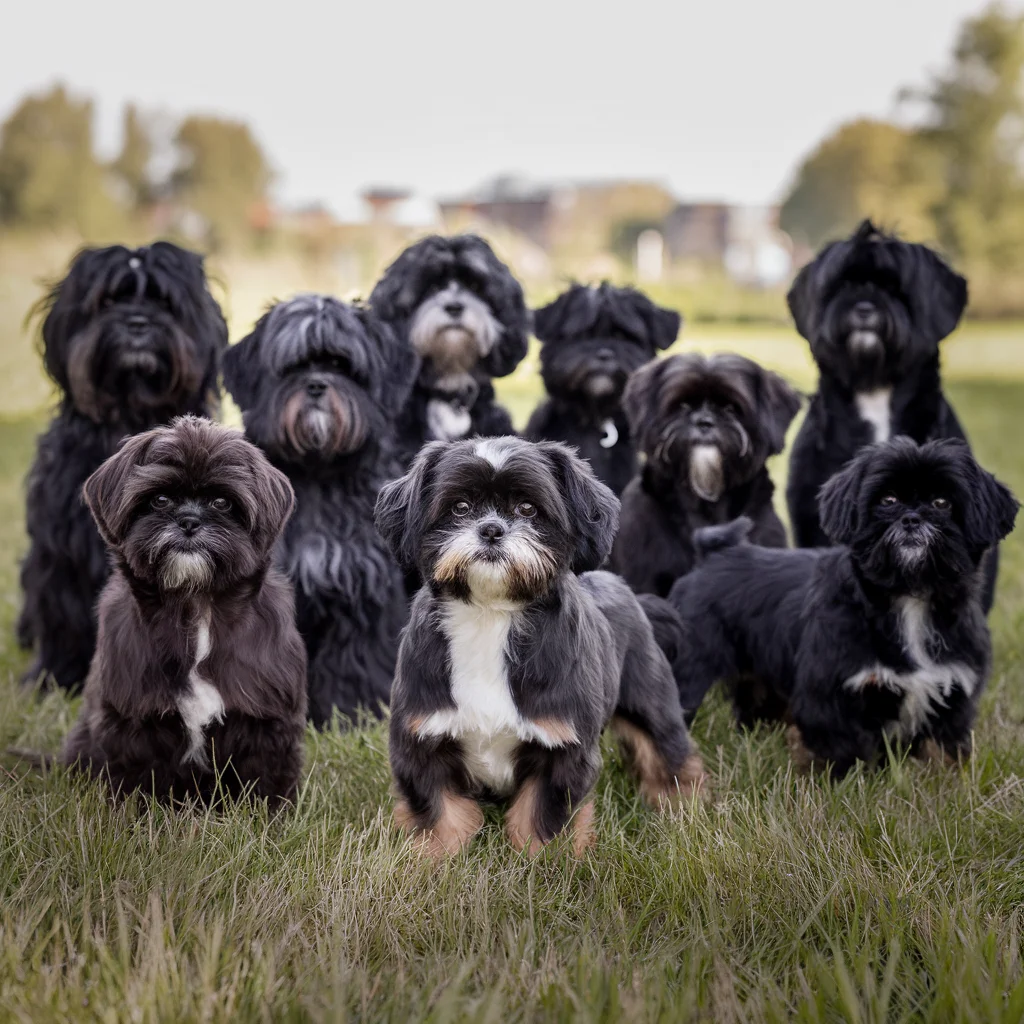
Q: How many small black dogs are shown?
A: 9